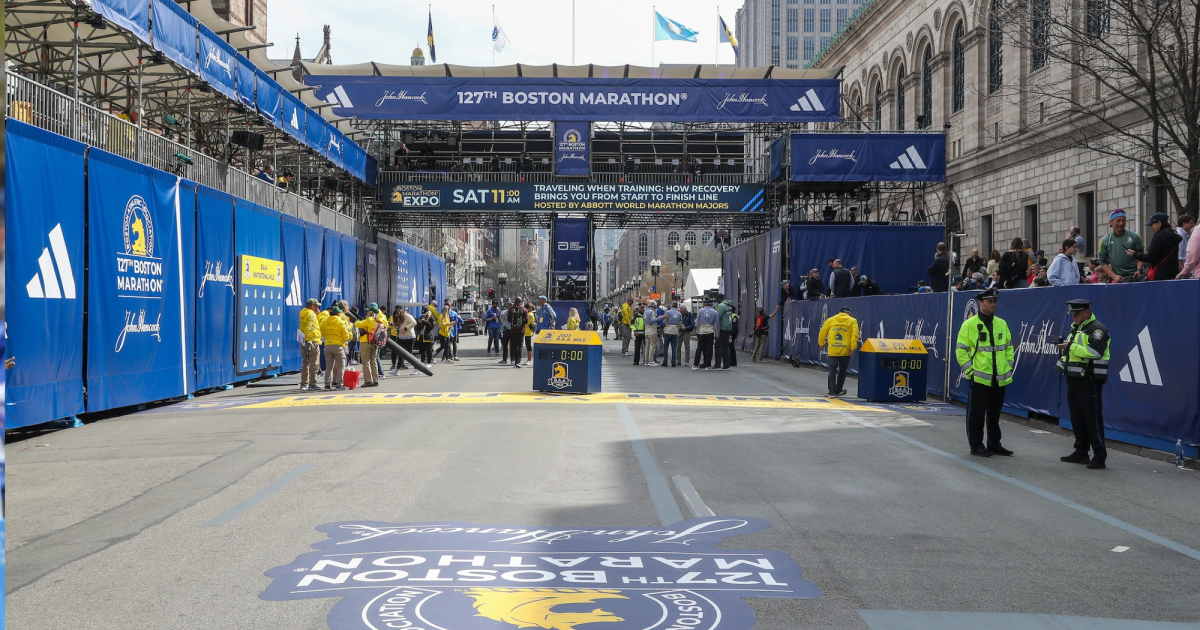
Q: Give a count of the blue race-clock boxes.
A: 2